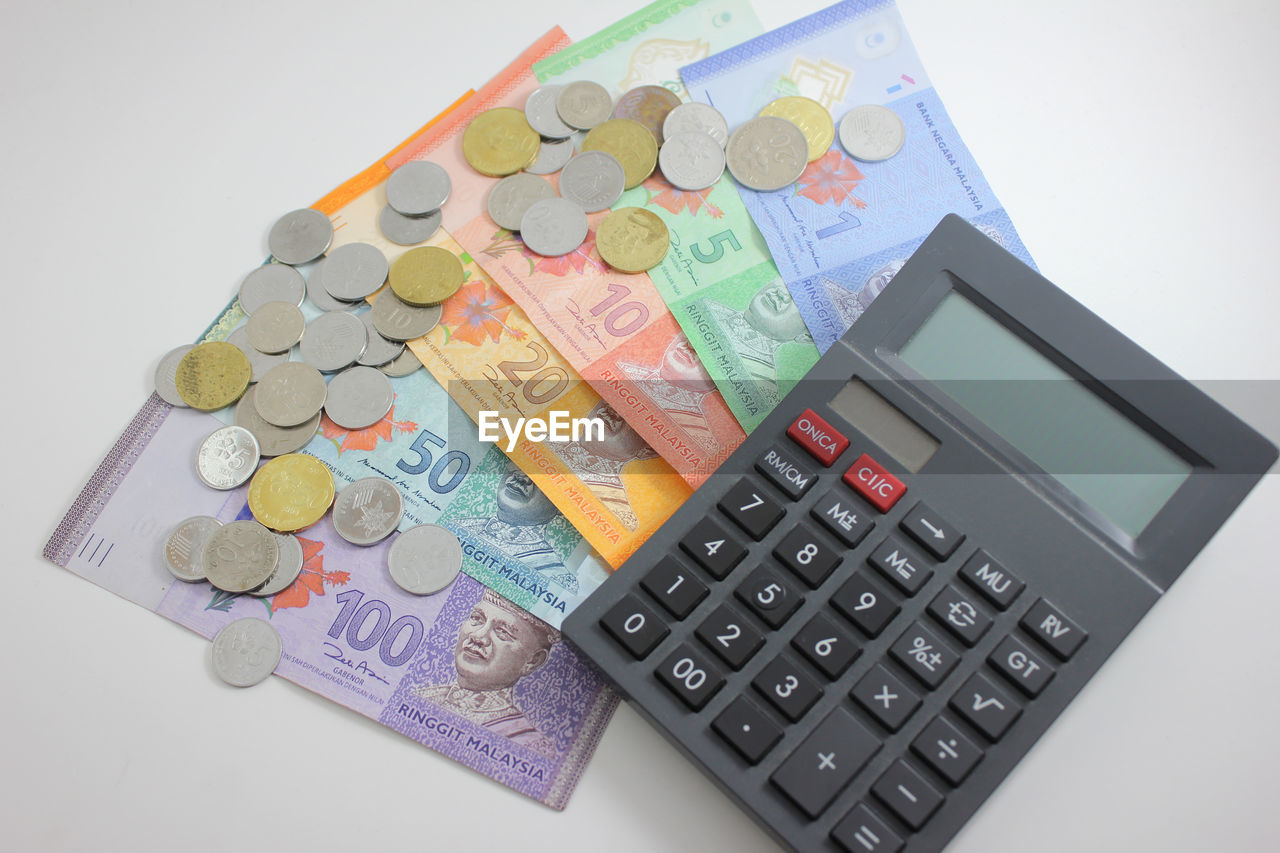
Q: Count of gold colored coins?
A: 7